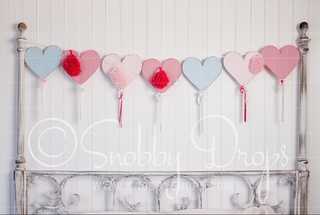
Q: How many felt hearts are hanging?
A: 7